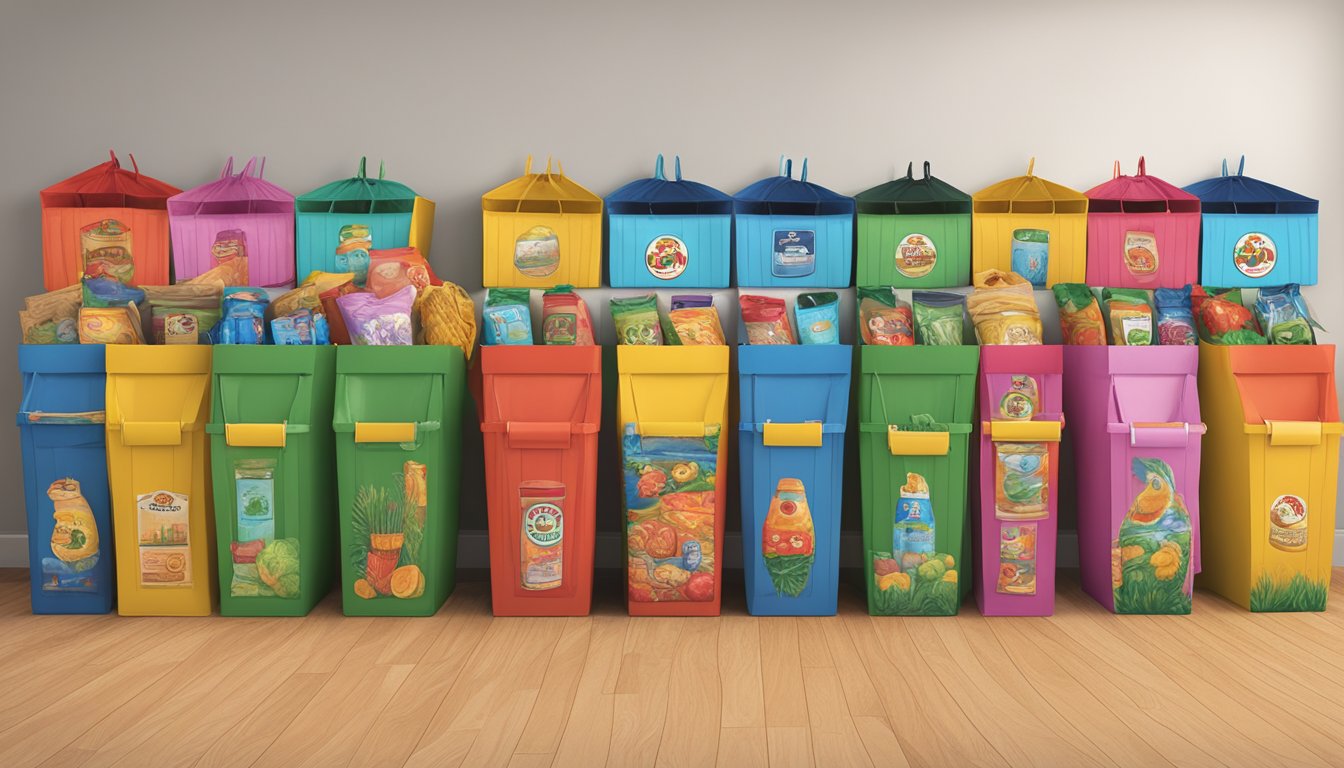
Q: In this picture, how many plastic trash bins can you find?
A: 11